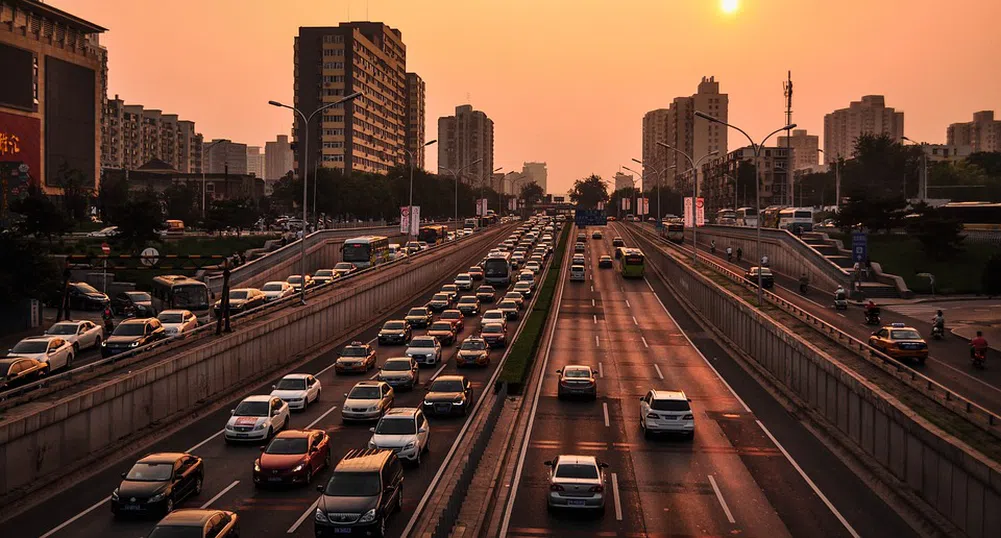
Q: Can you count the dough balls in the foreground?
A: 0